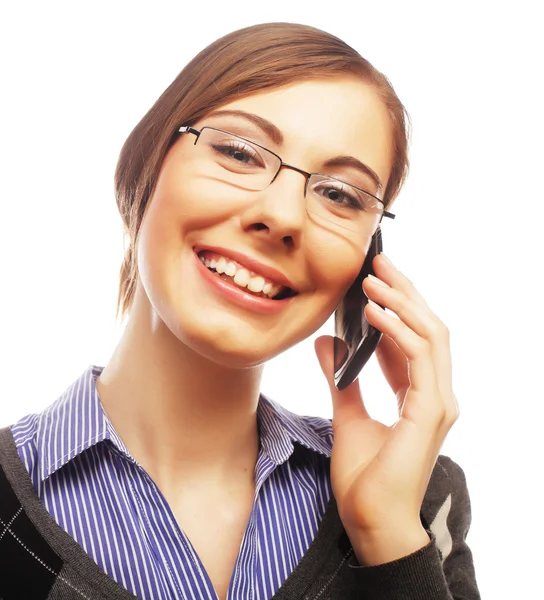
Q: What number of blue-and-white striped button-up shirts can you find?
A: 1